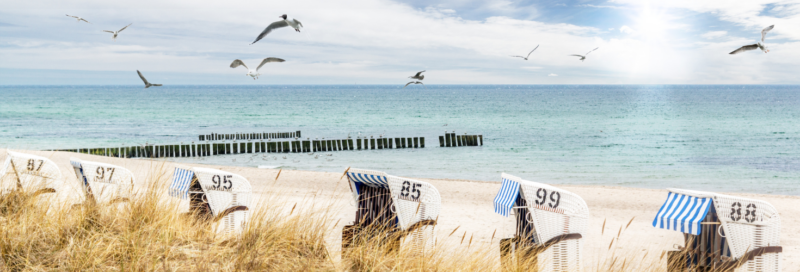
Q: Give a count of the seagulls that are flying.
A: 10